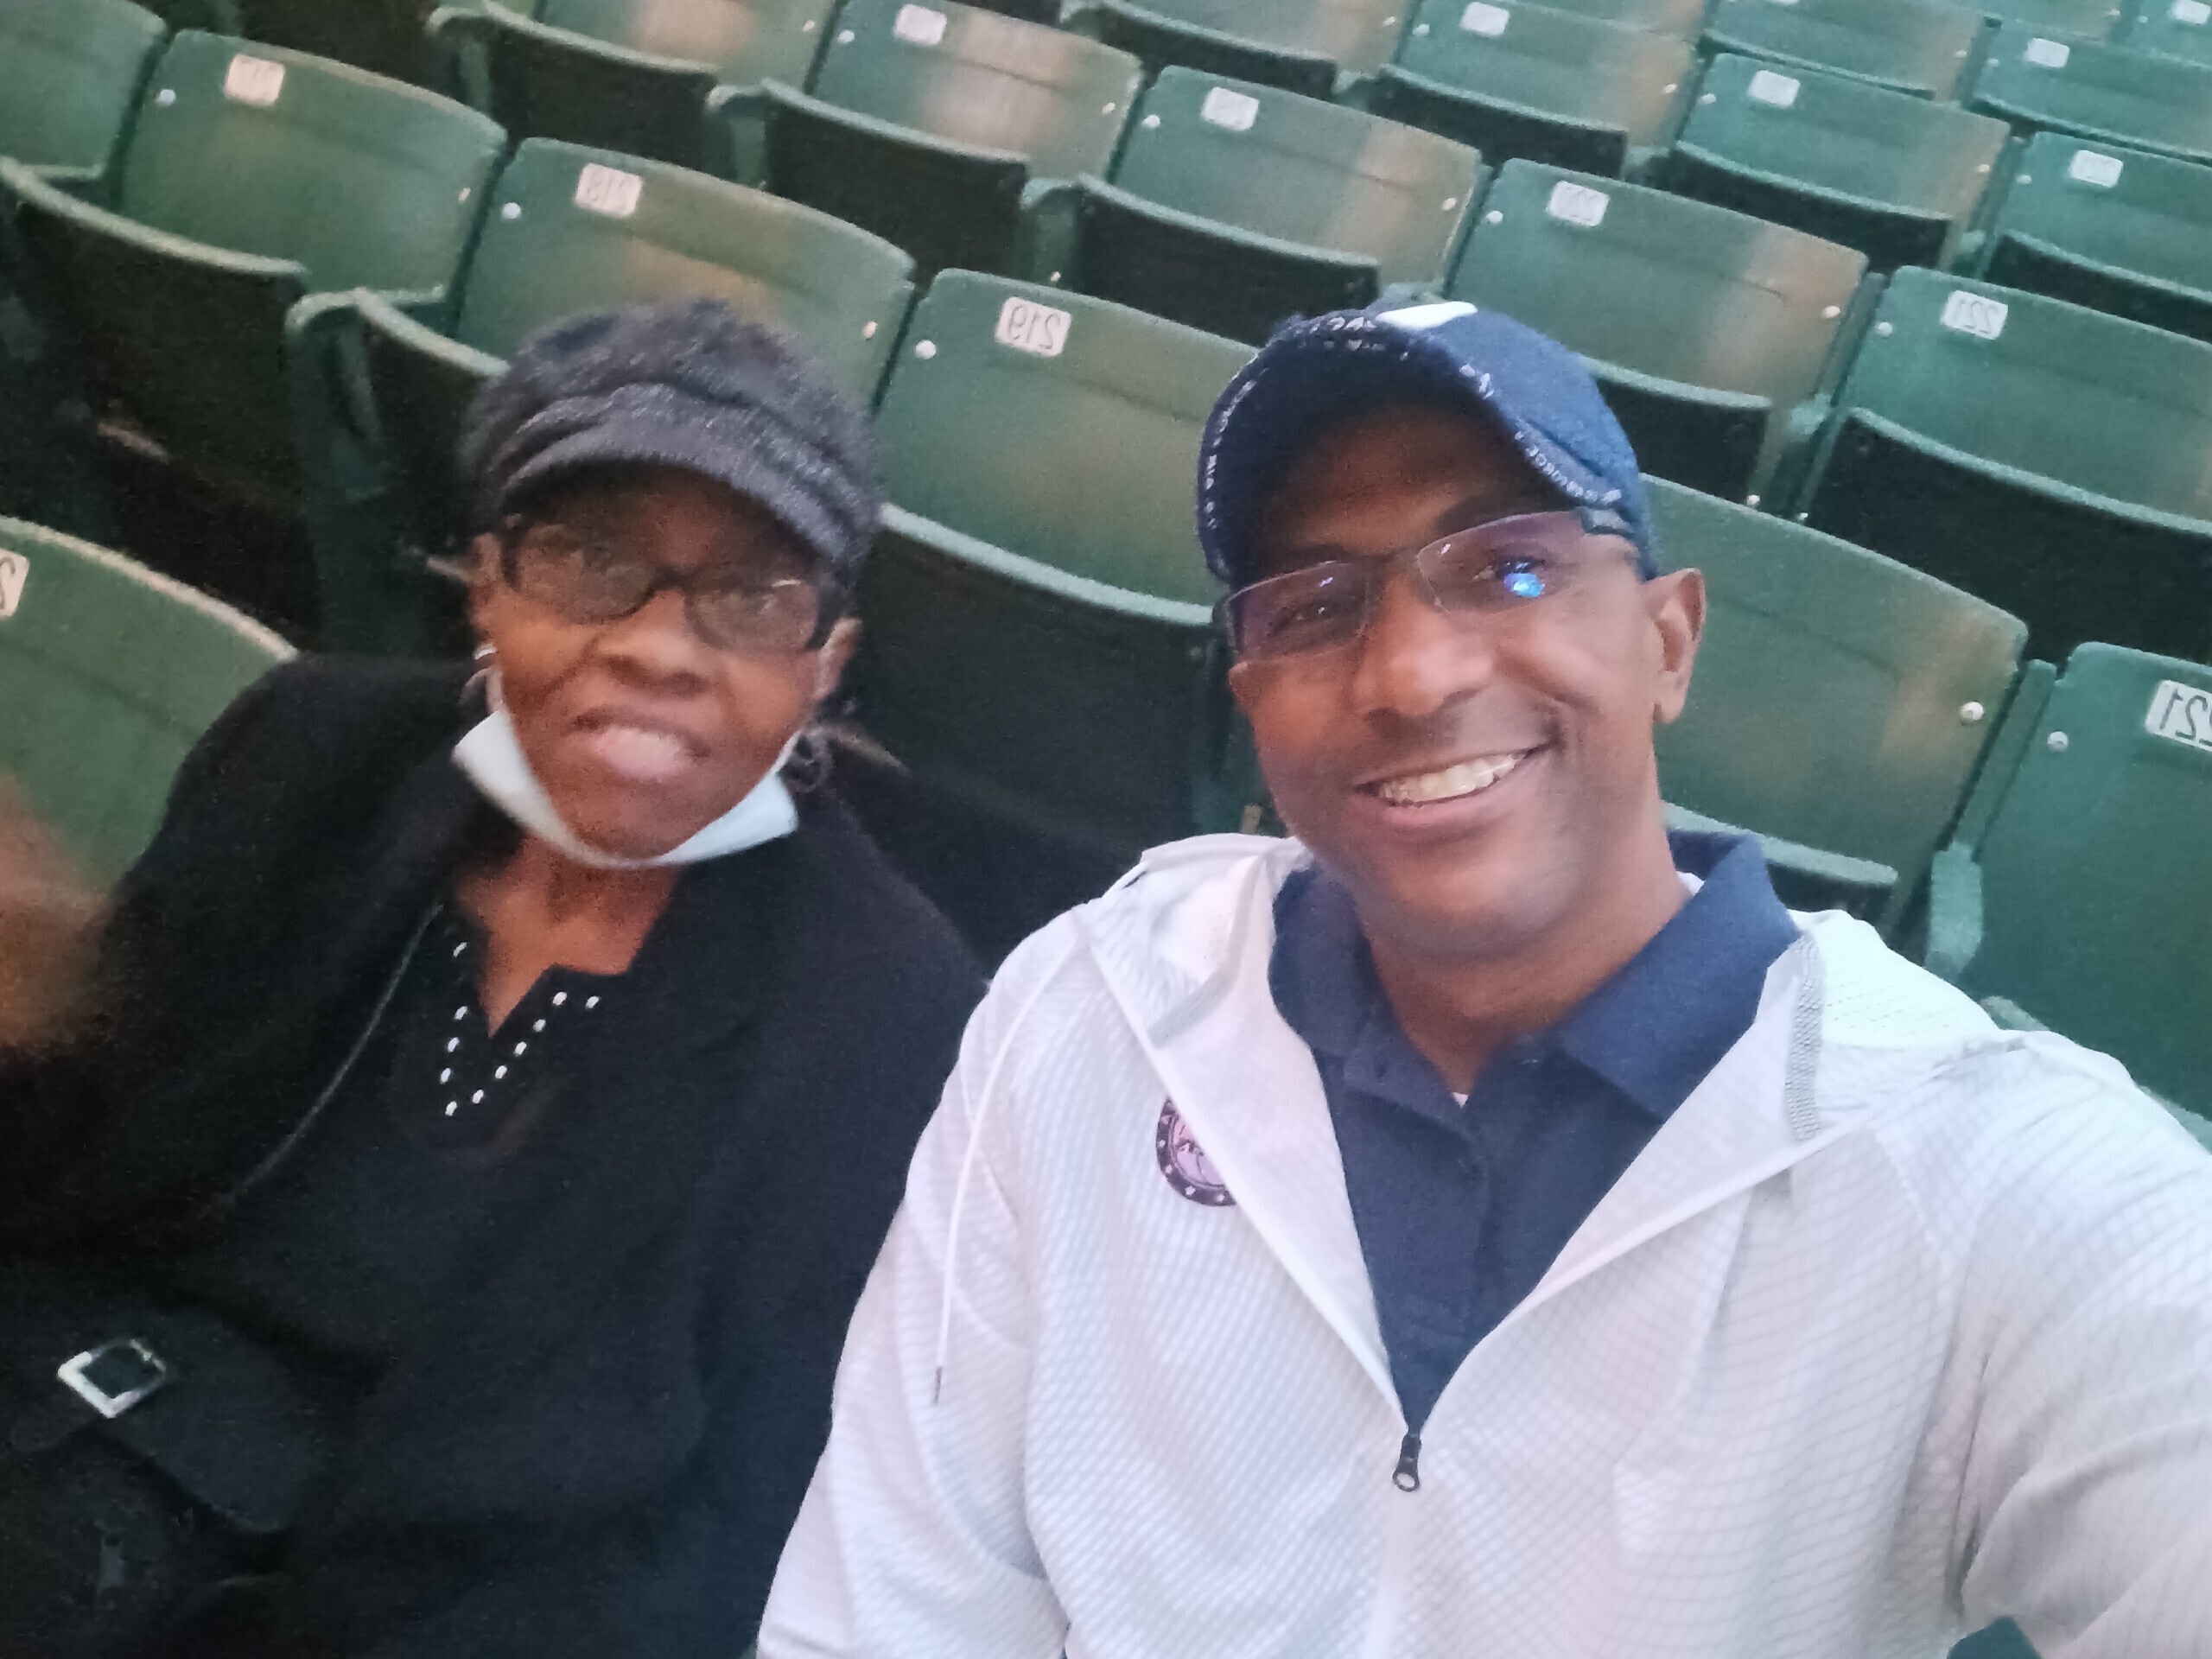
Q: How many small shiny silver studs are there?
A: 11